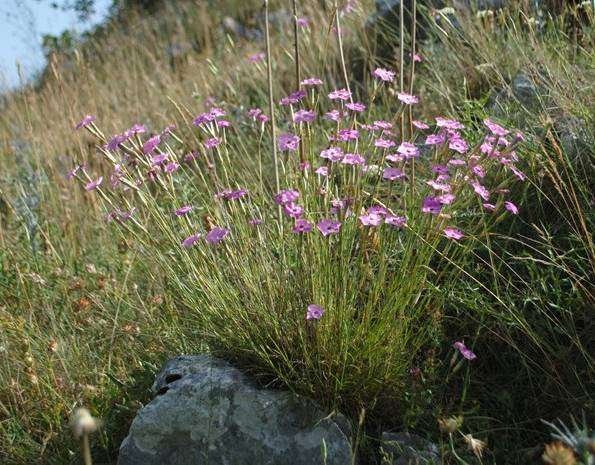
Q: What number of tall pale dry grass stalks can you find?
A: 5